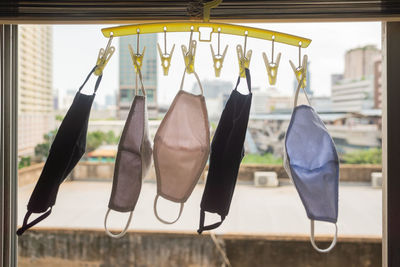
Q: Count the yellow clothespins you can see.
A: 8